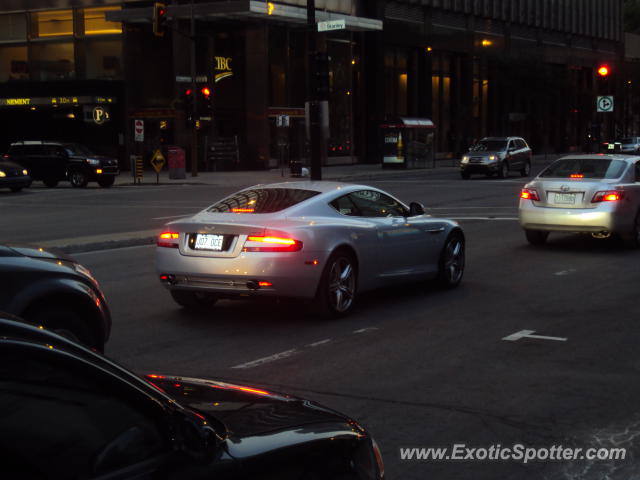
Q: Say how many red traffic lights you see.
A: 4